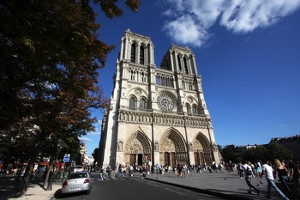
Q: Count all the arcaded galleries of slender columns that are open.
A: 1